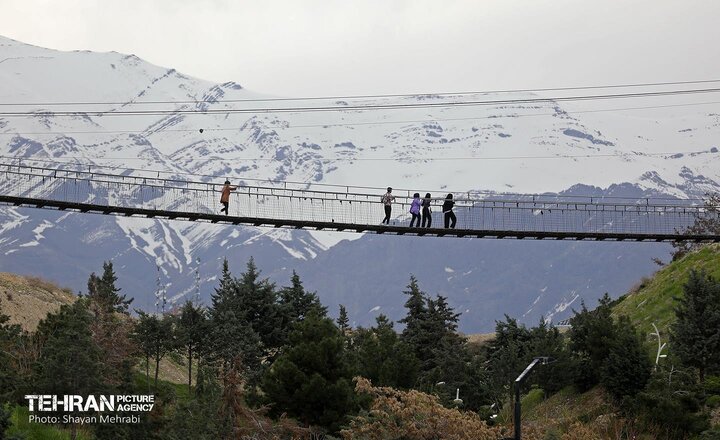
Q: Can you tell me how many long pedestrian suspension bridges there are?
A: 1